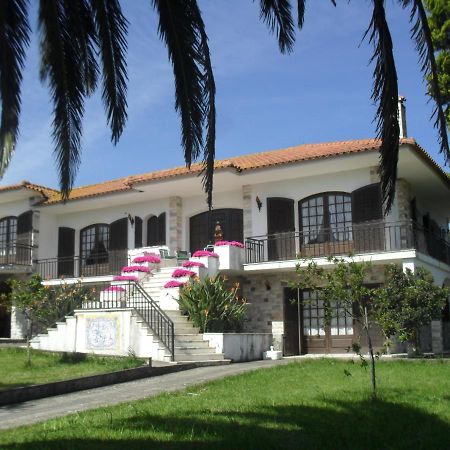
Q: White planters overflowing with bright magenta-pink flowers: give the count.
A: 10